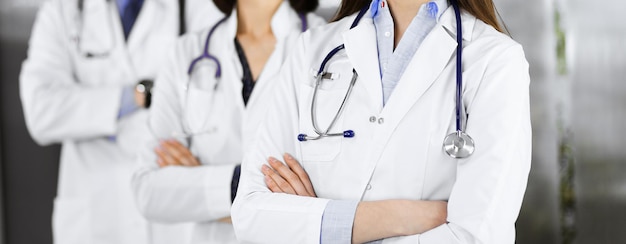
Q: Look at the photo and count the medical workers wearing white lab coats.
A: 3